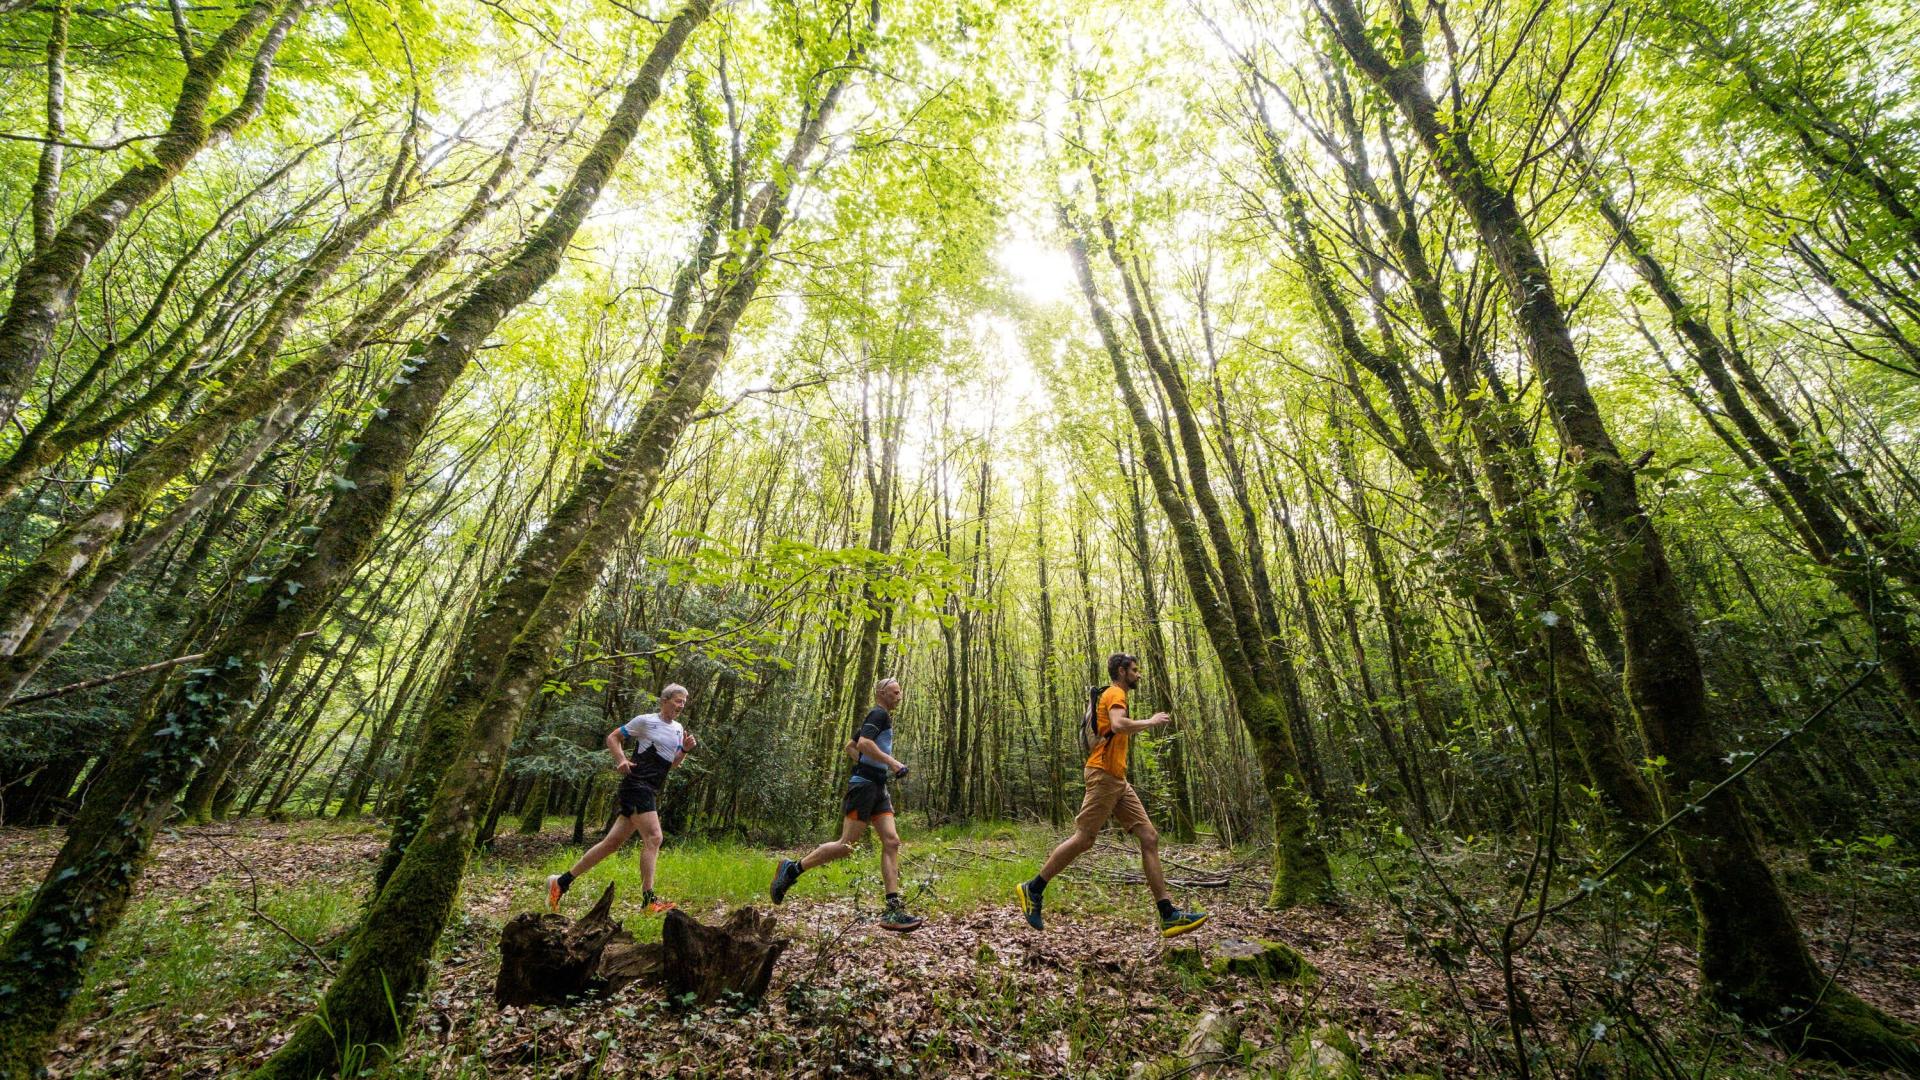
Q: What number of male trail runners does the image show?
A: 3